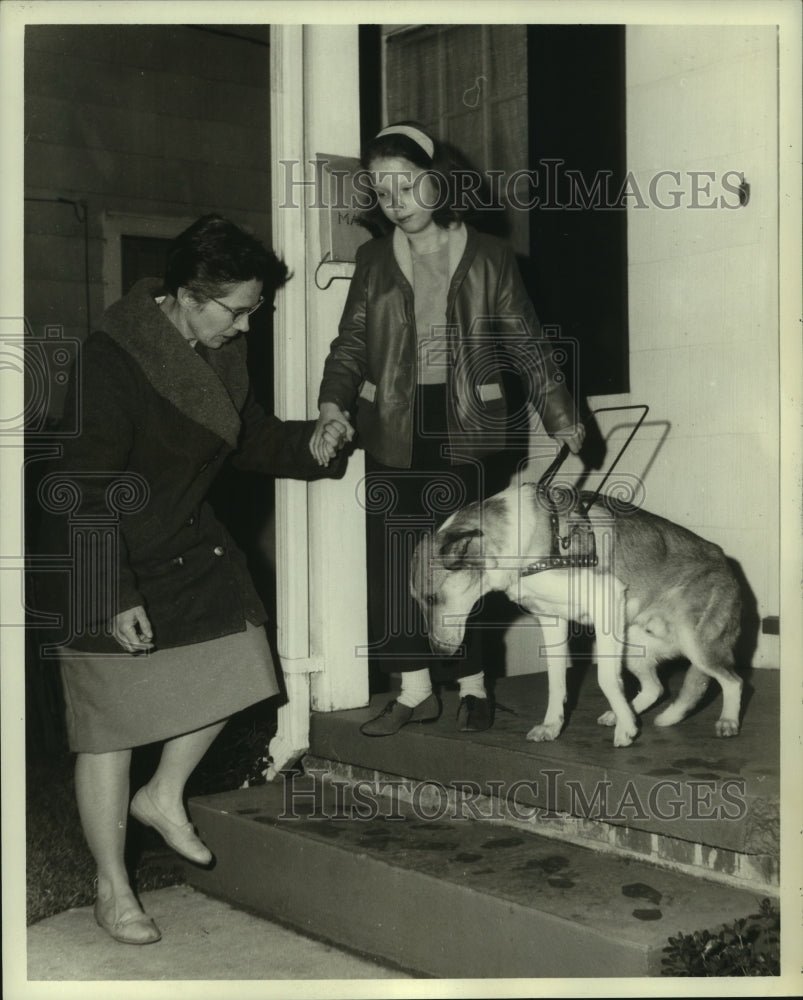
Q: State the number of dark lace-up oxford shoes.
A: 2